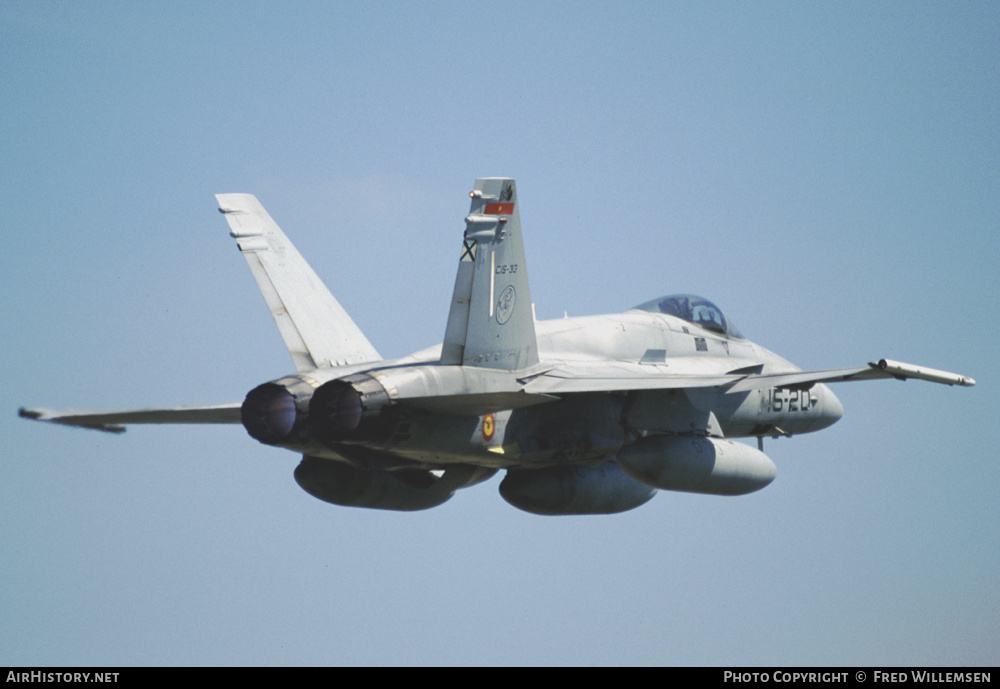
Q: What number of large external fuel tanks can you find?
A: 3